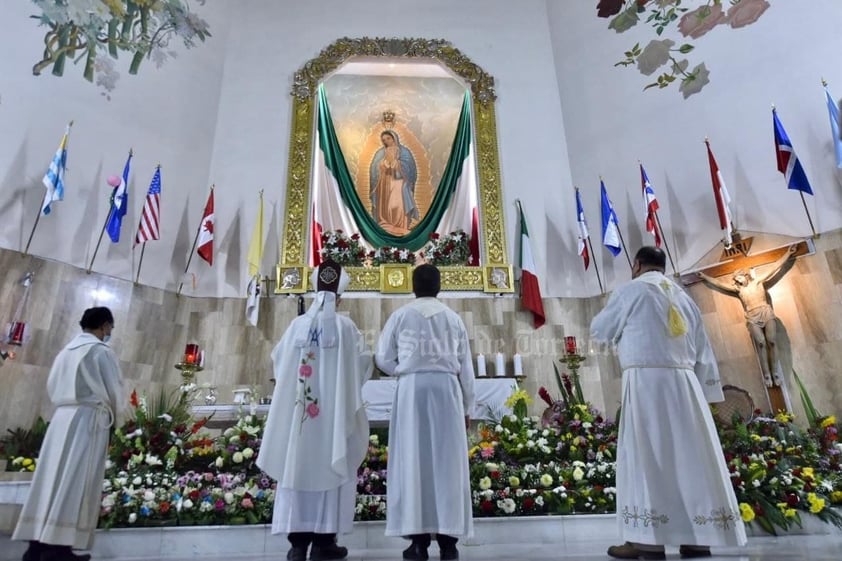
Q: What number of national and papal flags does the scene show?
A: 12